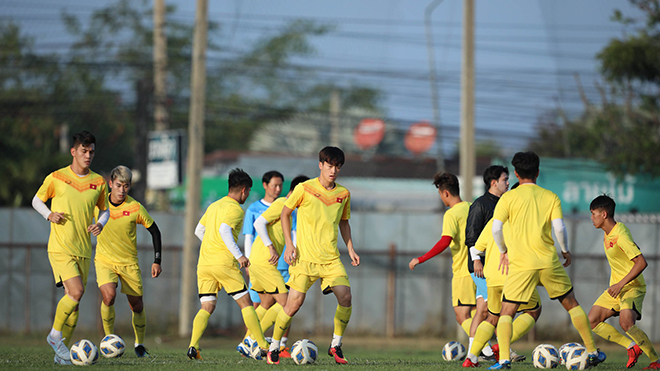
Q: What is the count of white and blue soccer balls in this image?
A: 8